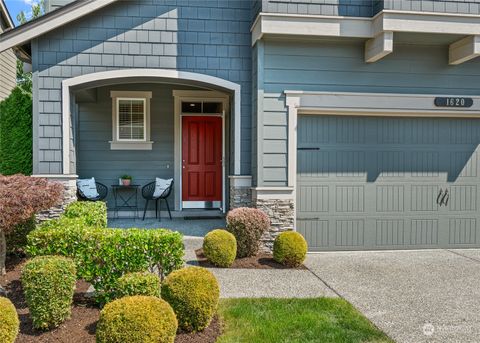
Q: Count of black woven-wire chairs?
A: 2